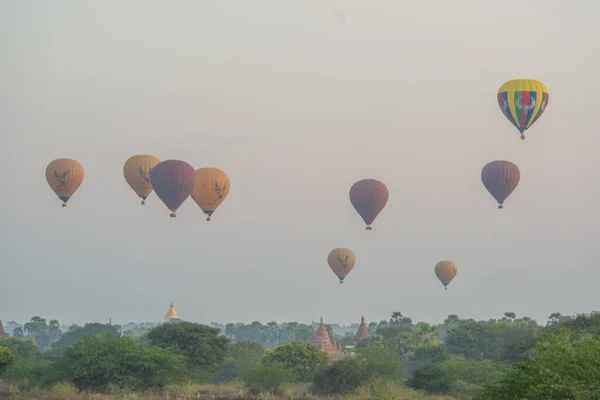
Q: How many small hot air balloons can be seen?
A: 2